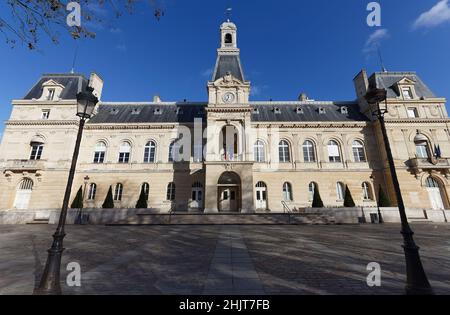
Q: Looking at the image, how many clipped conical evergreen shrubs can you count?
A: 6